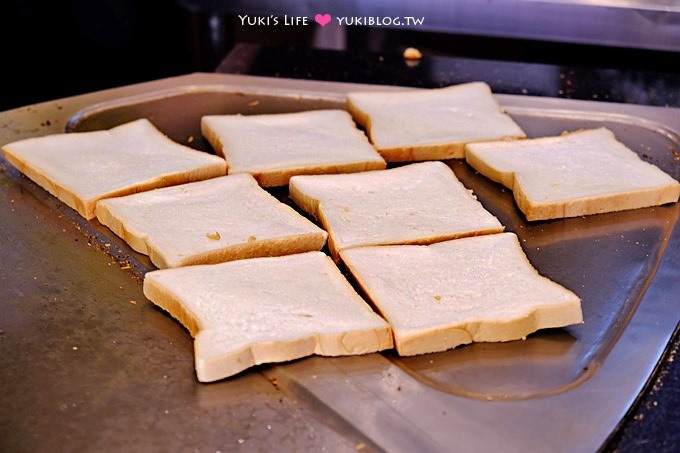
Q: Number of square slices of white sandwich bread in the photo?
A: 8